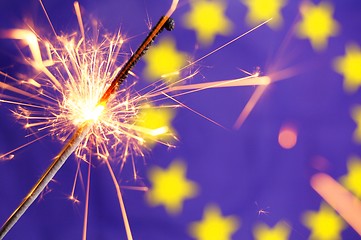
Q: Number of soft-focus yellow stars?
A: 12